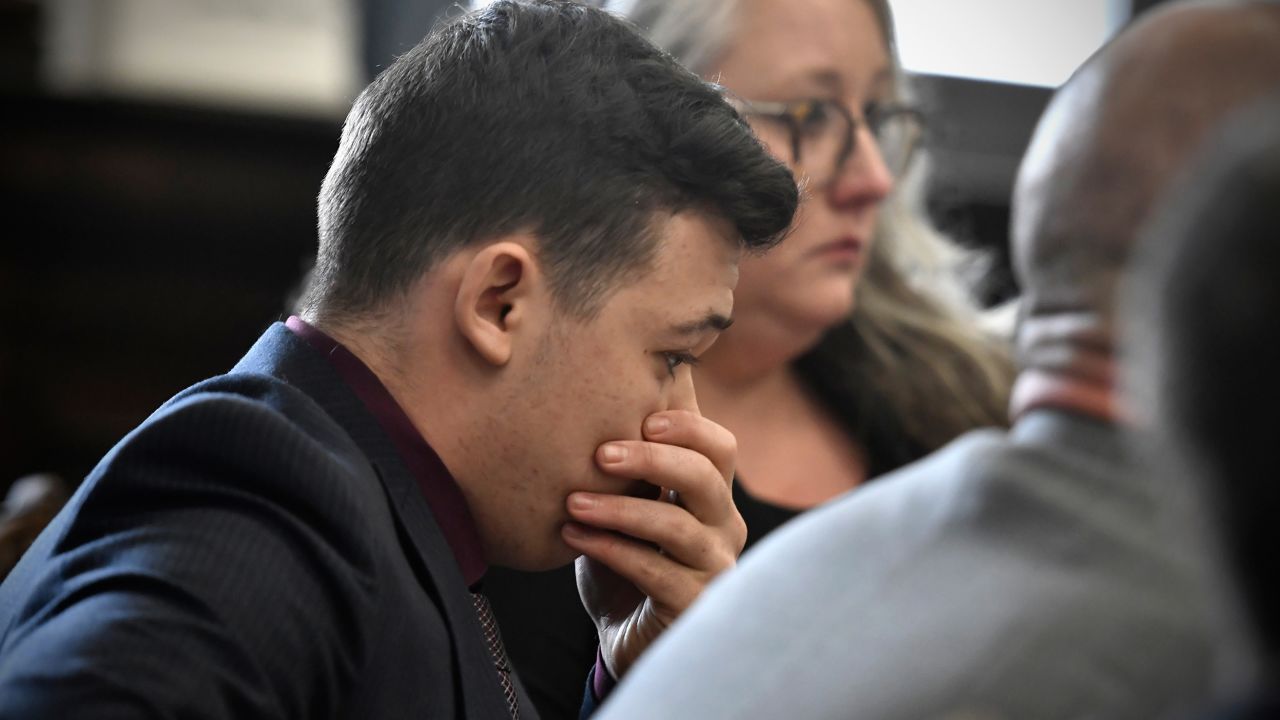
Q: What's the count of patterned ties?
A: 1